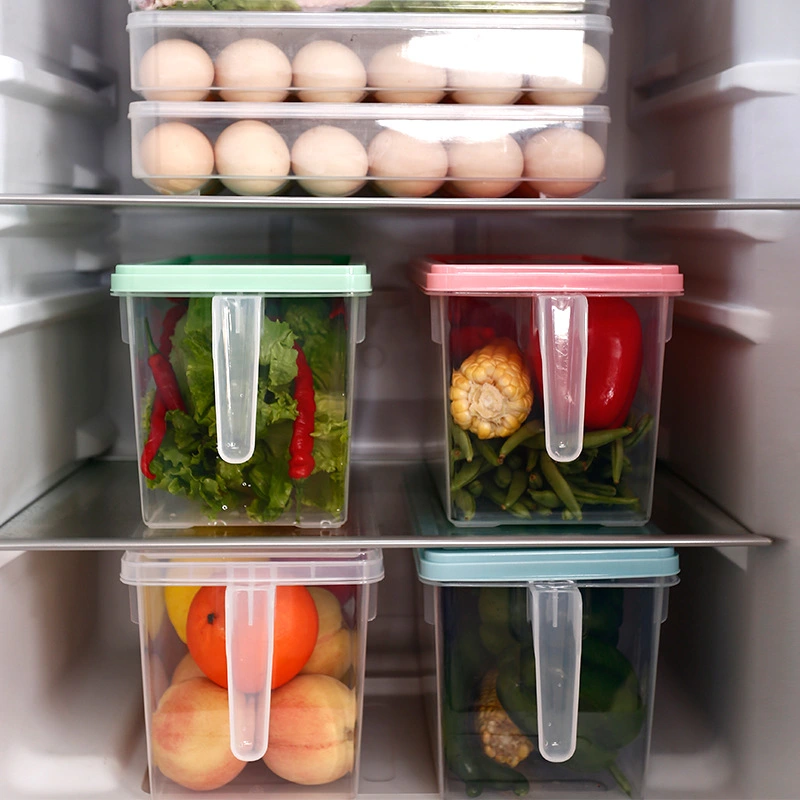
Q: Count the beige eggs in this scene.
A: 12